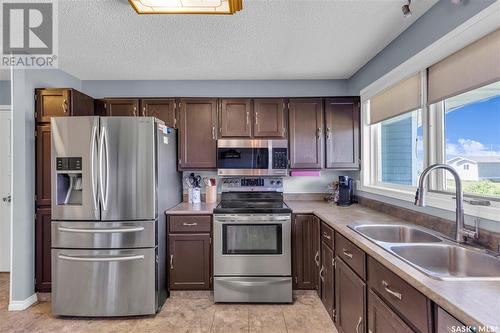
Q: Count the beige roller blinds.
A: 2